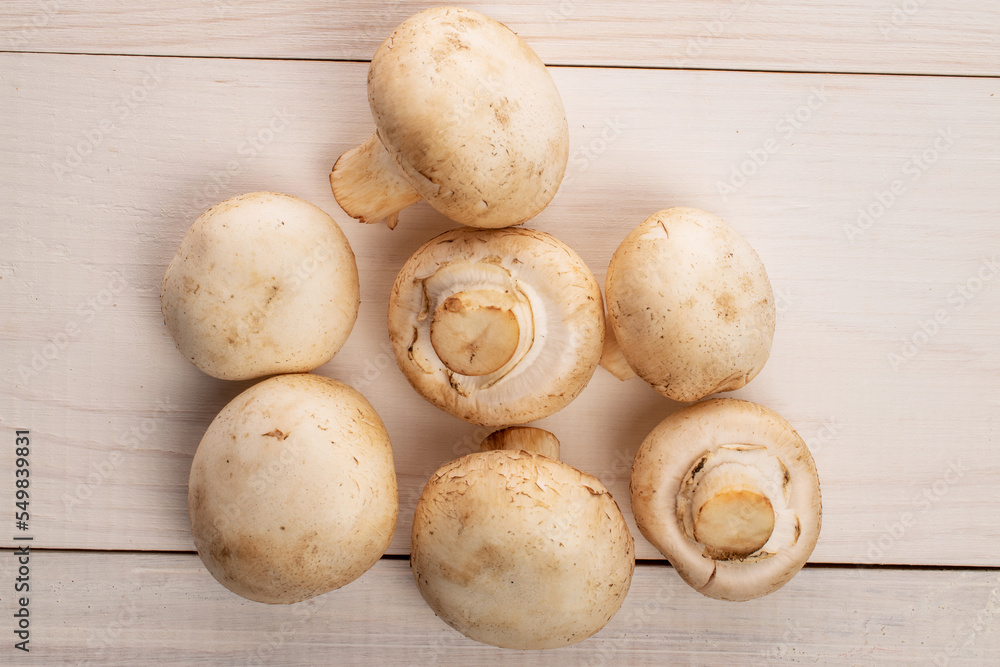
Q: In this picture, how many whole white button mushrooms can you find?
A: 7